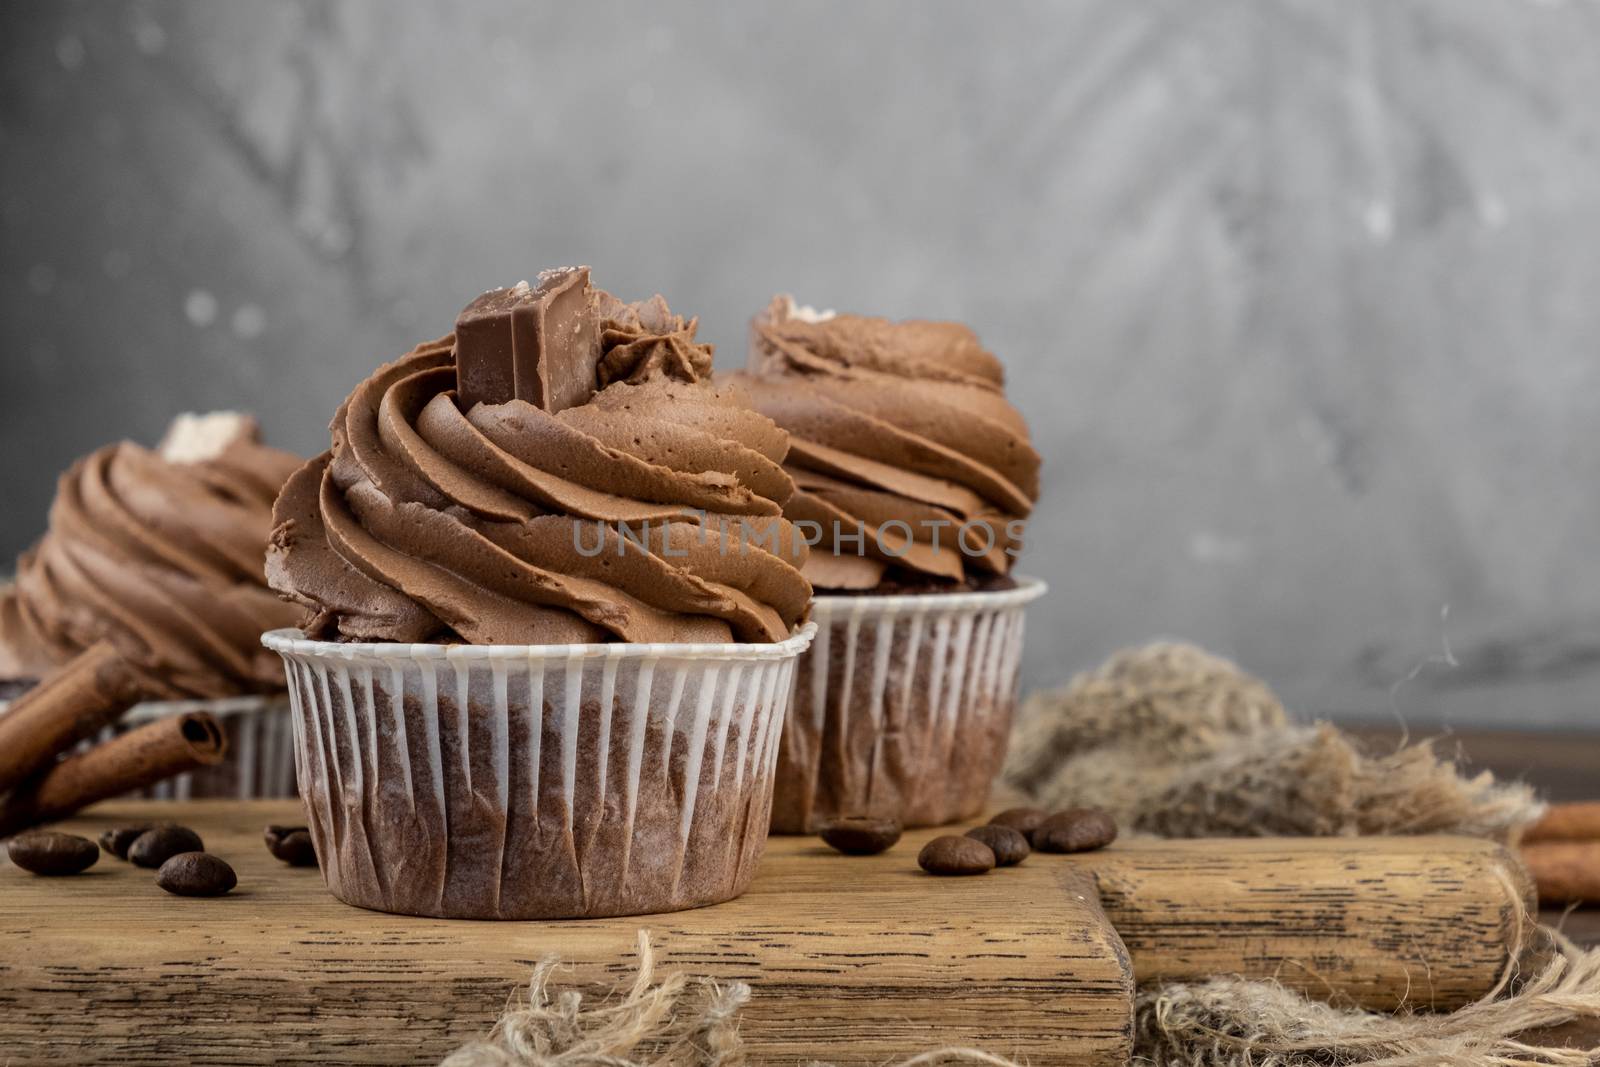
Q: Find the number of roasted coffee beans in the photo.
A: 10